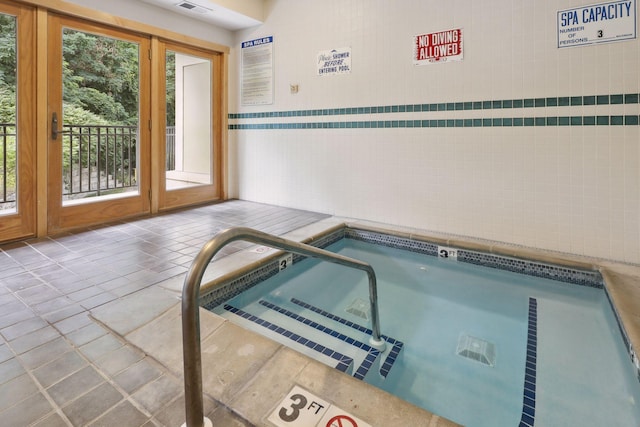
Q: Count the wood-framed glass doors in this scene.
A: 3